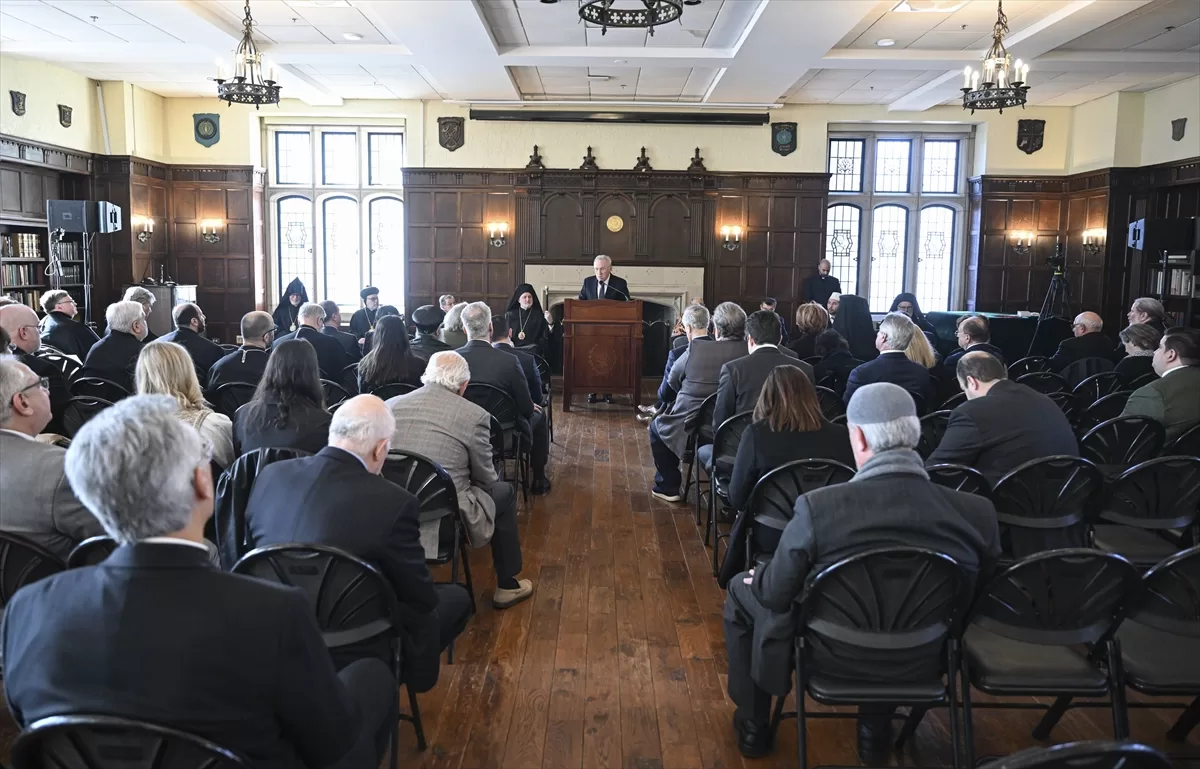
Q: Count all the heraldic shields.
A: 7